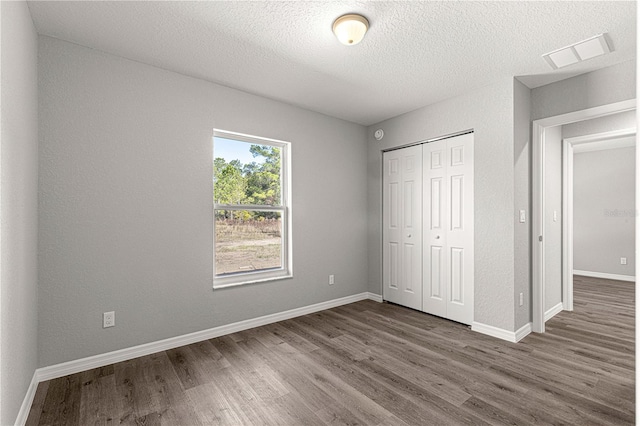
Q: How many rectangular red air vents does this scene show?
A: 0